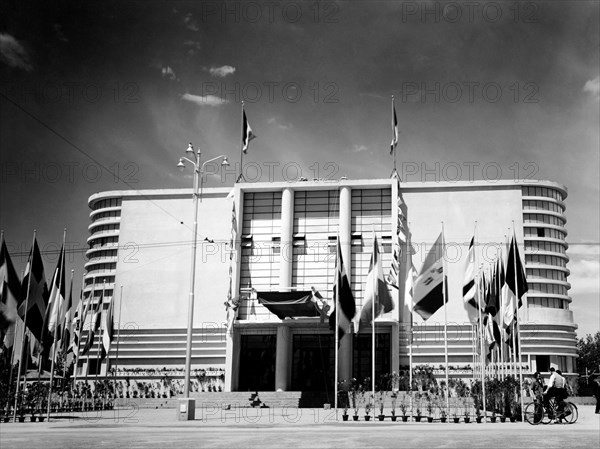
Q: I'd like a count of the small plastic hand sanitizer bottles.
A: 0